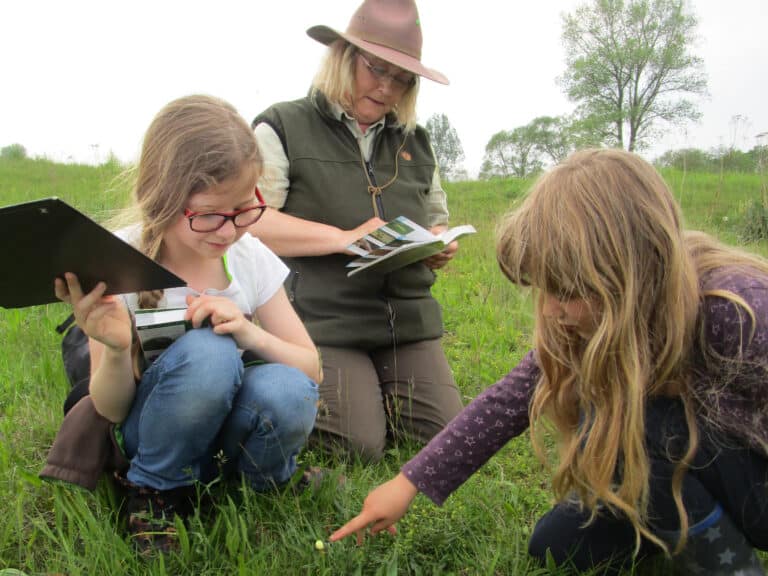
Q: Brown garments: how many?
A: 3